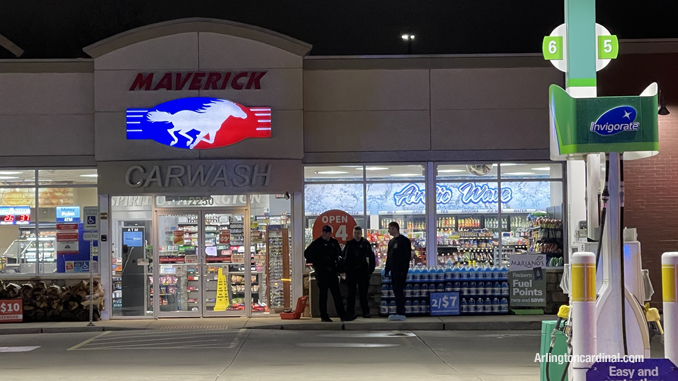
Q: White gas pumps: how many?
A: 1